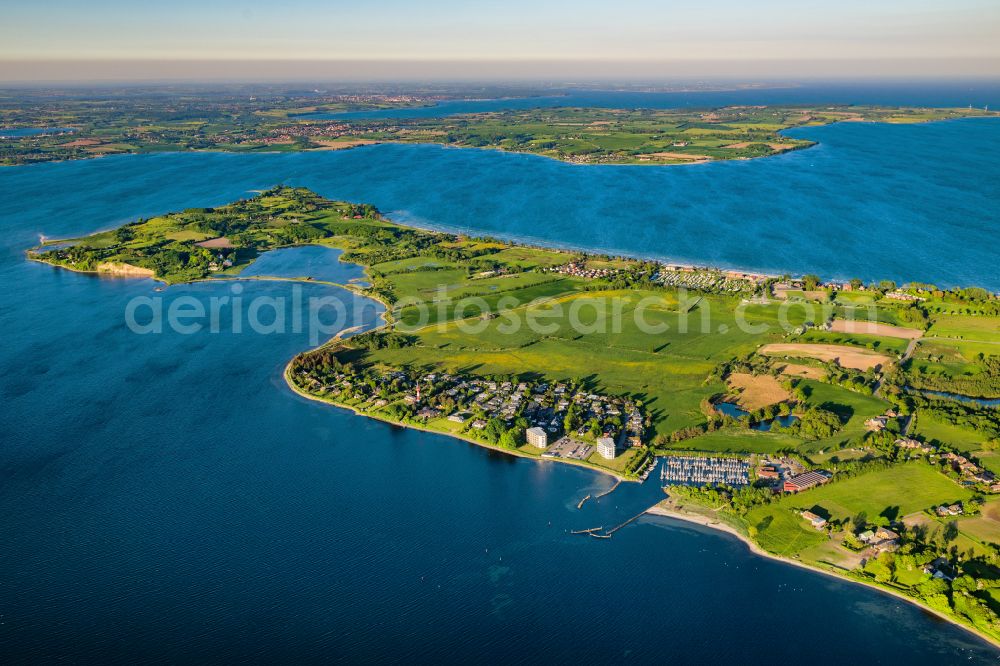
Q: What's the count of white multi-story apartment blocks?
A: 2